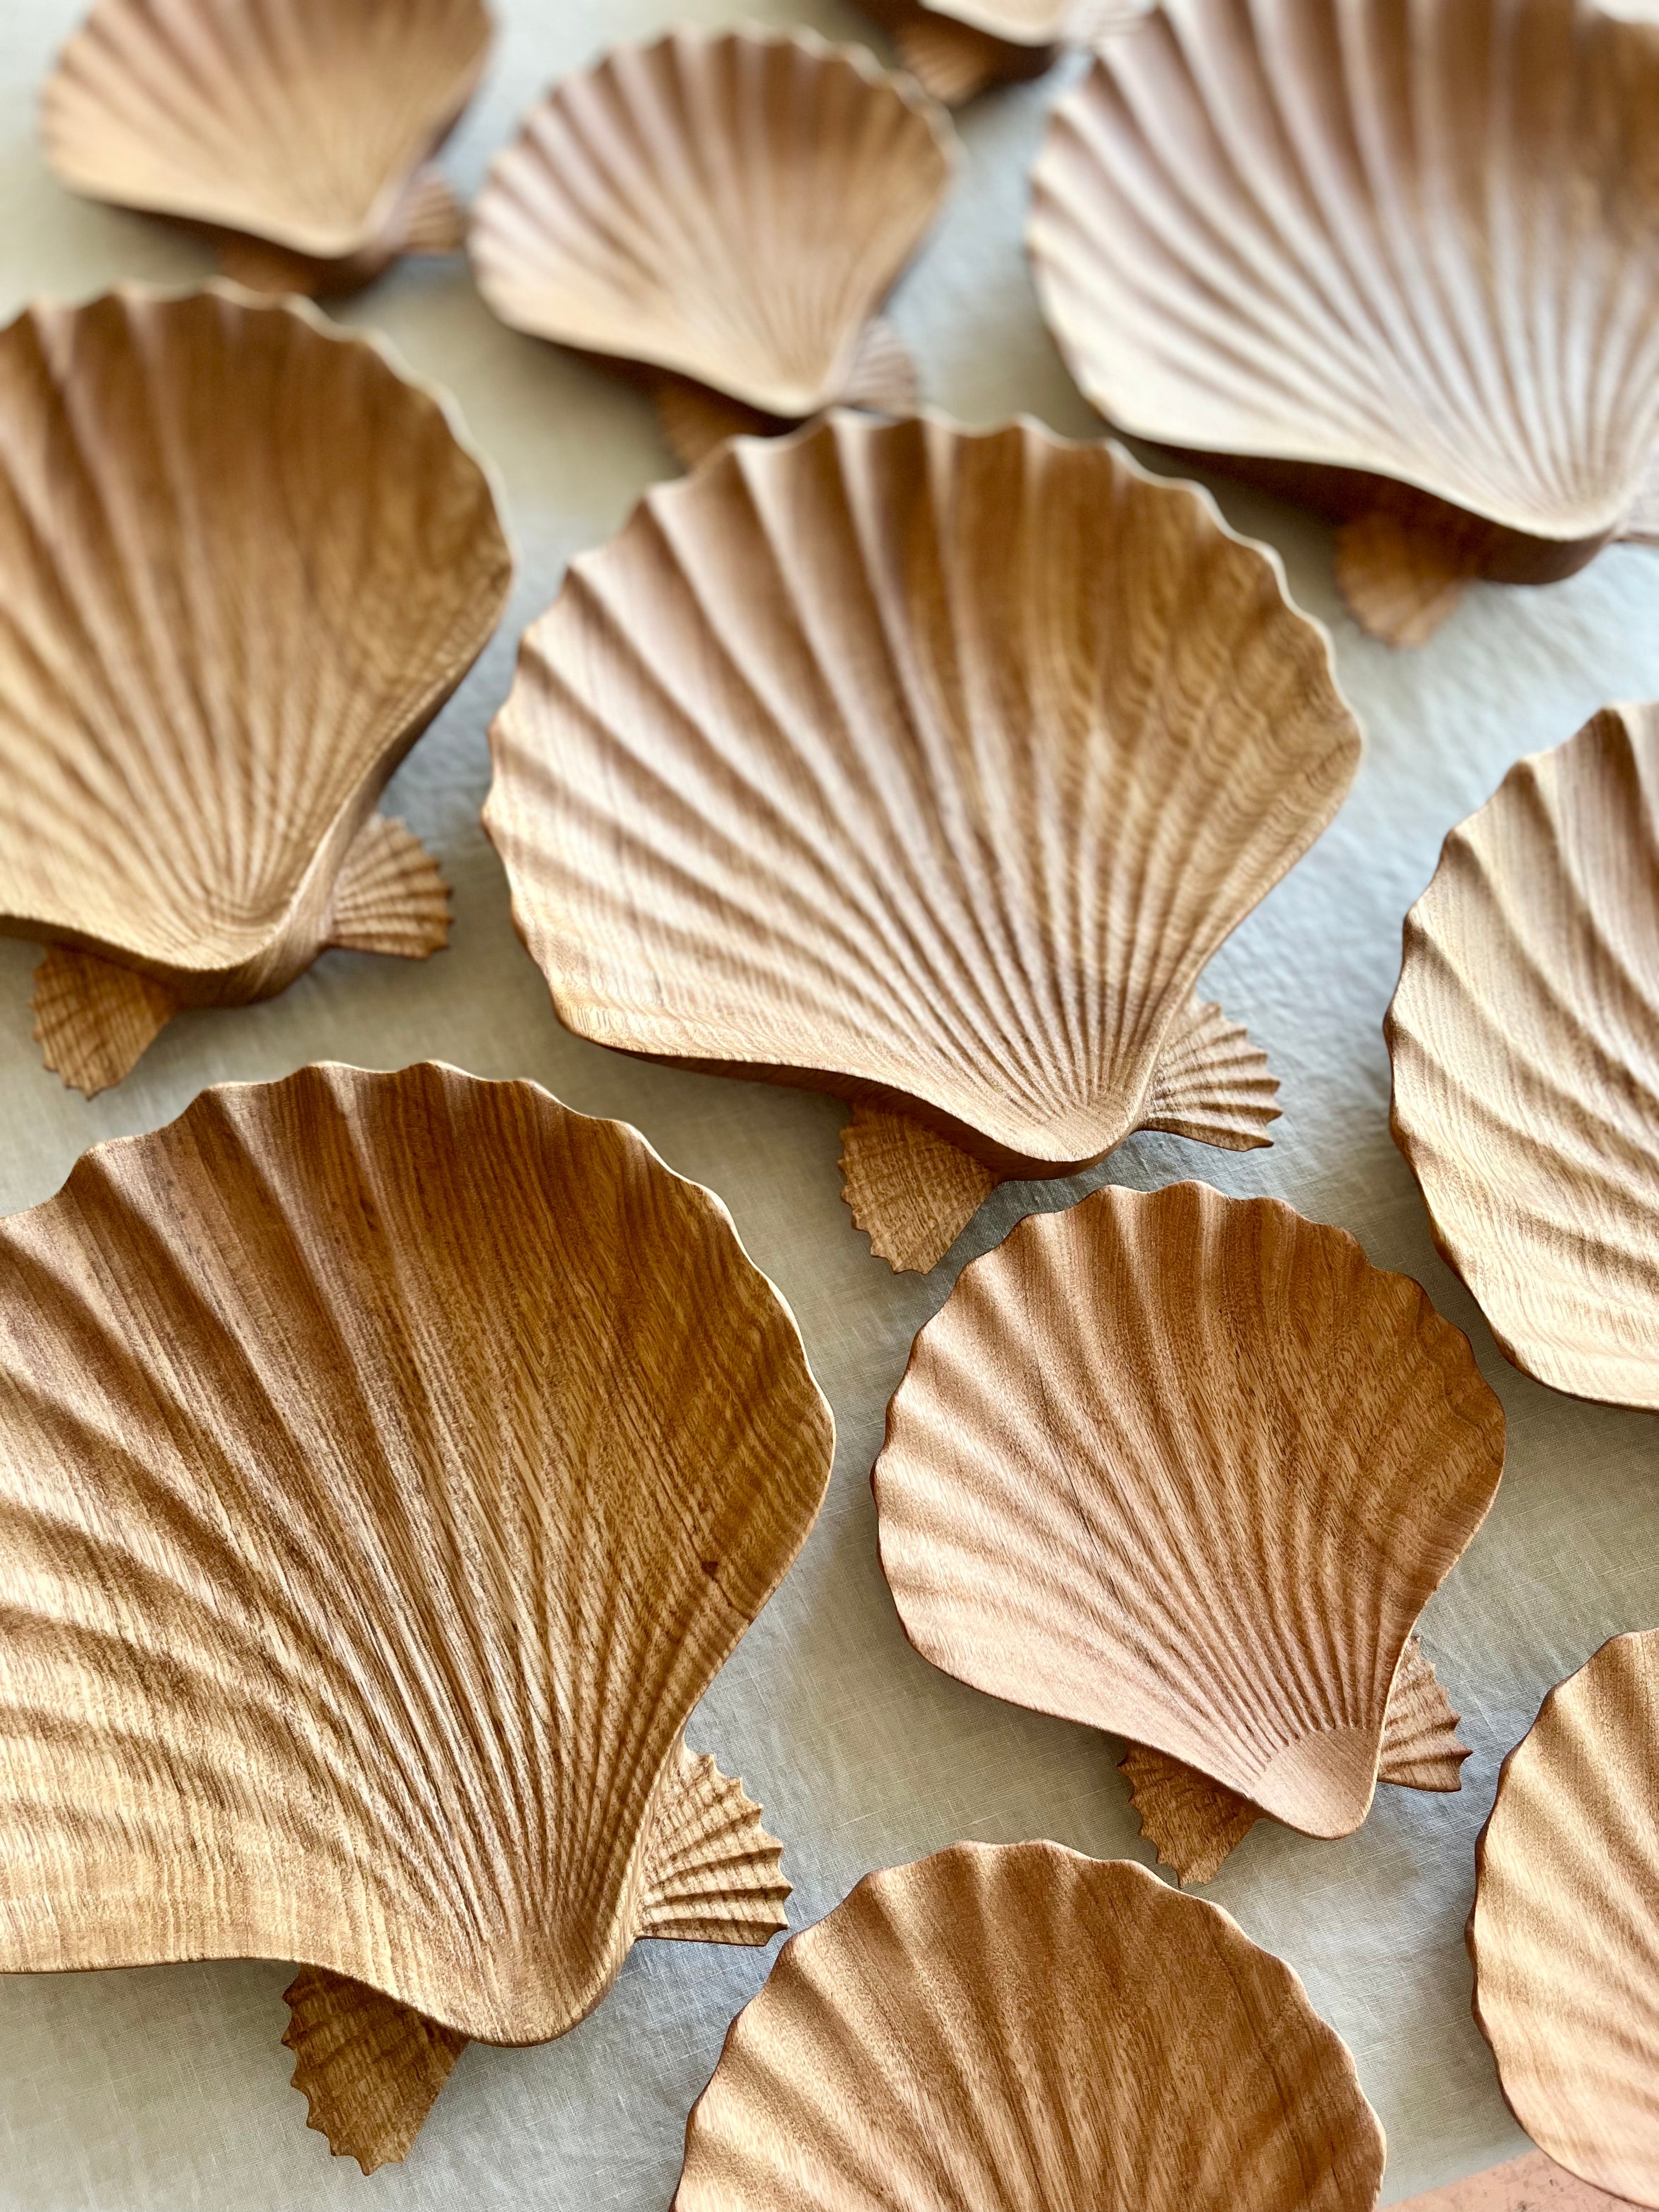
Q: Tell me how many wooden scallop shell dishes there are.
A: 11